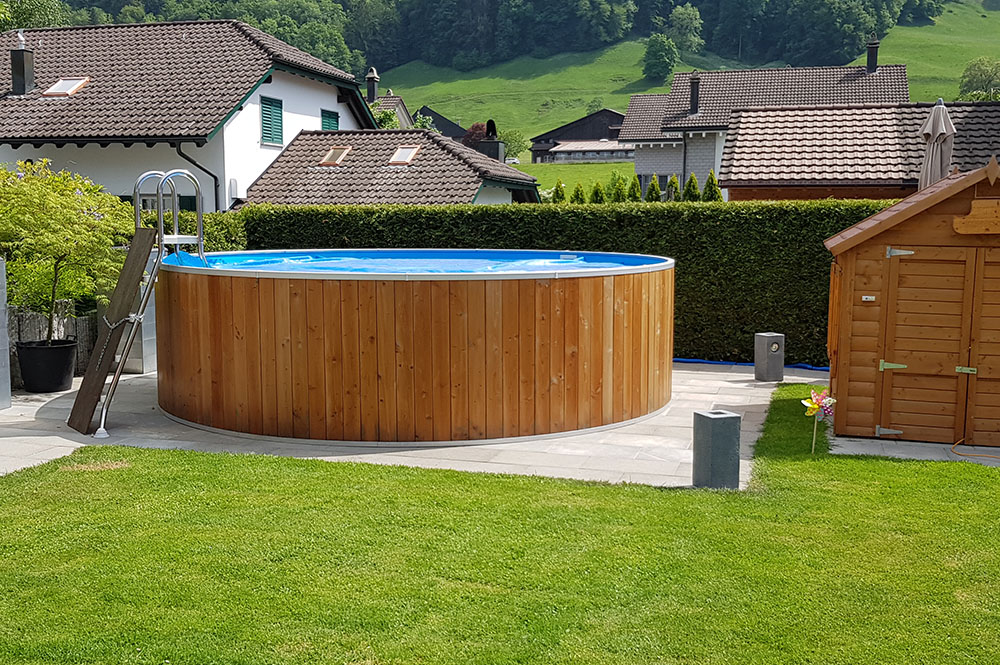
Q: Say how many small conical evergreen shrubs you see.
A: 9